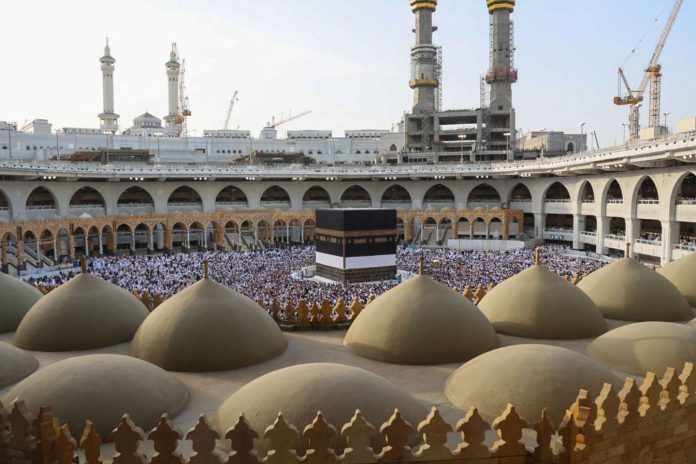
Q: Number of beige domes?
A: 12